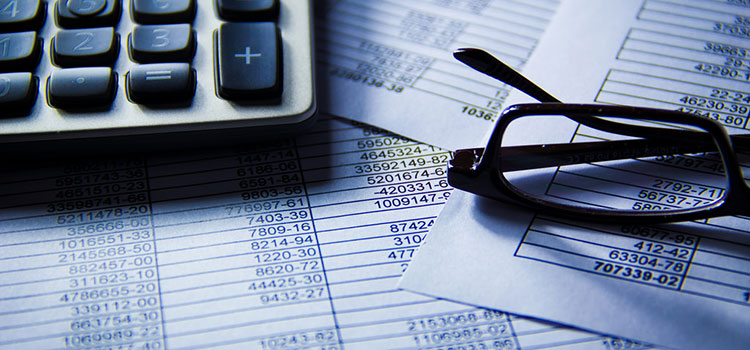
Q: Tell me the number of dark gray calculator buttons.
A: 11